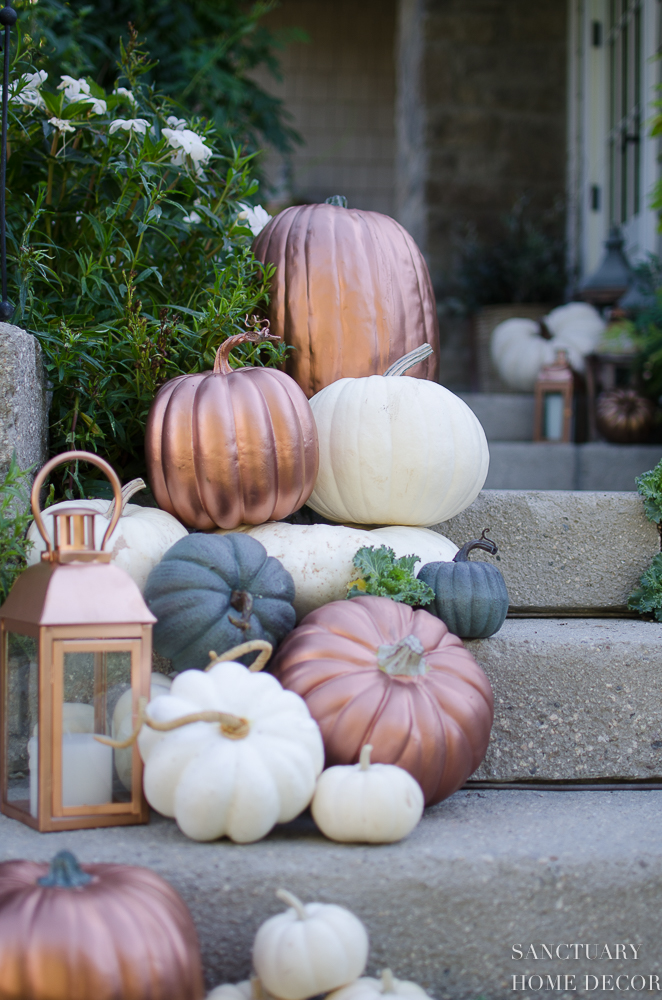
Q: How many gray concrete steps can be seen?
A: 5